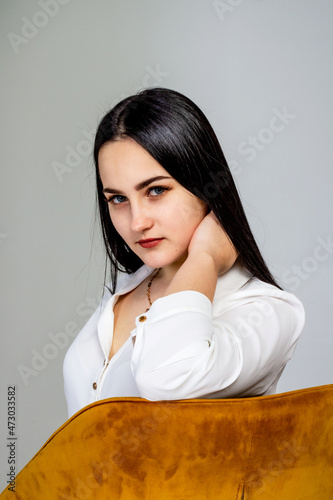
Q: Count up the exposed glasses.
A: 0